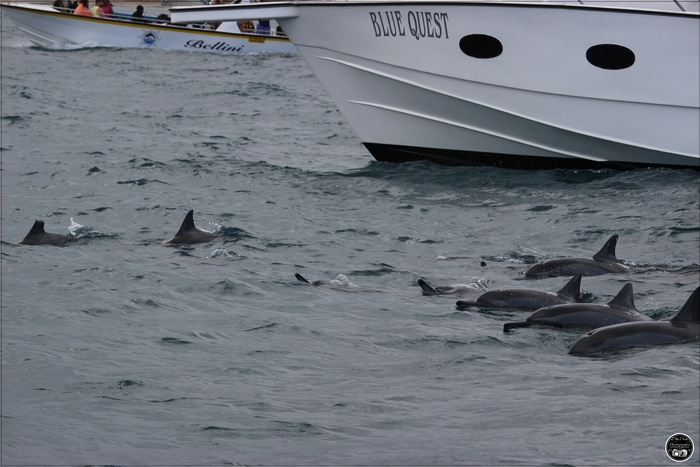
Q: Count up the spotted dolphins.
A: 8